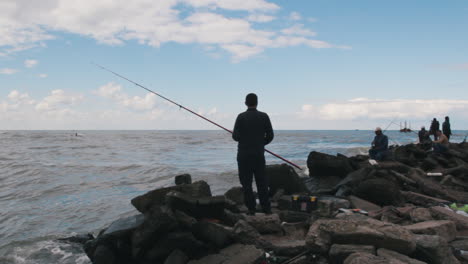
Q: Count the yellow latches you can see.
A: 2